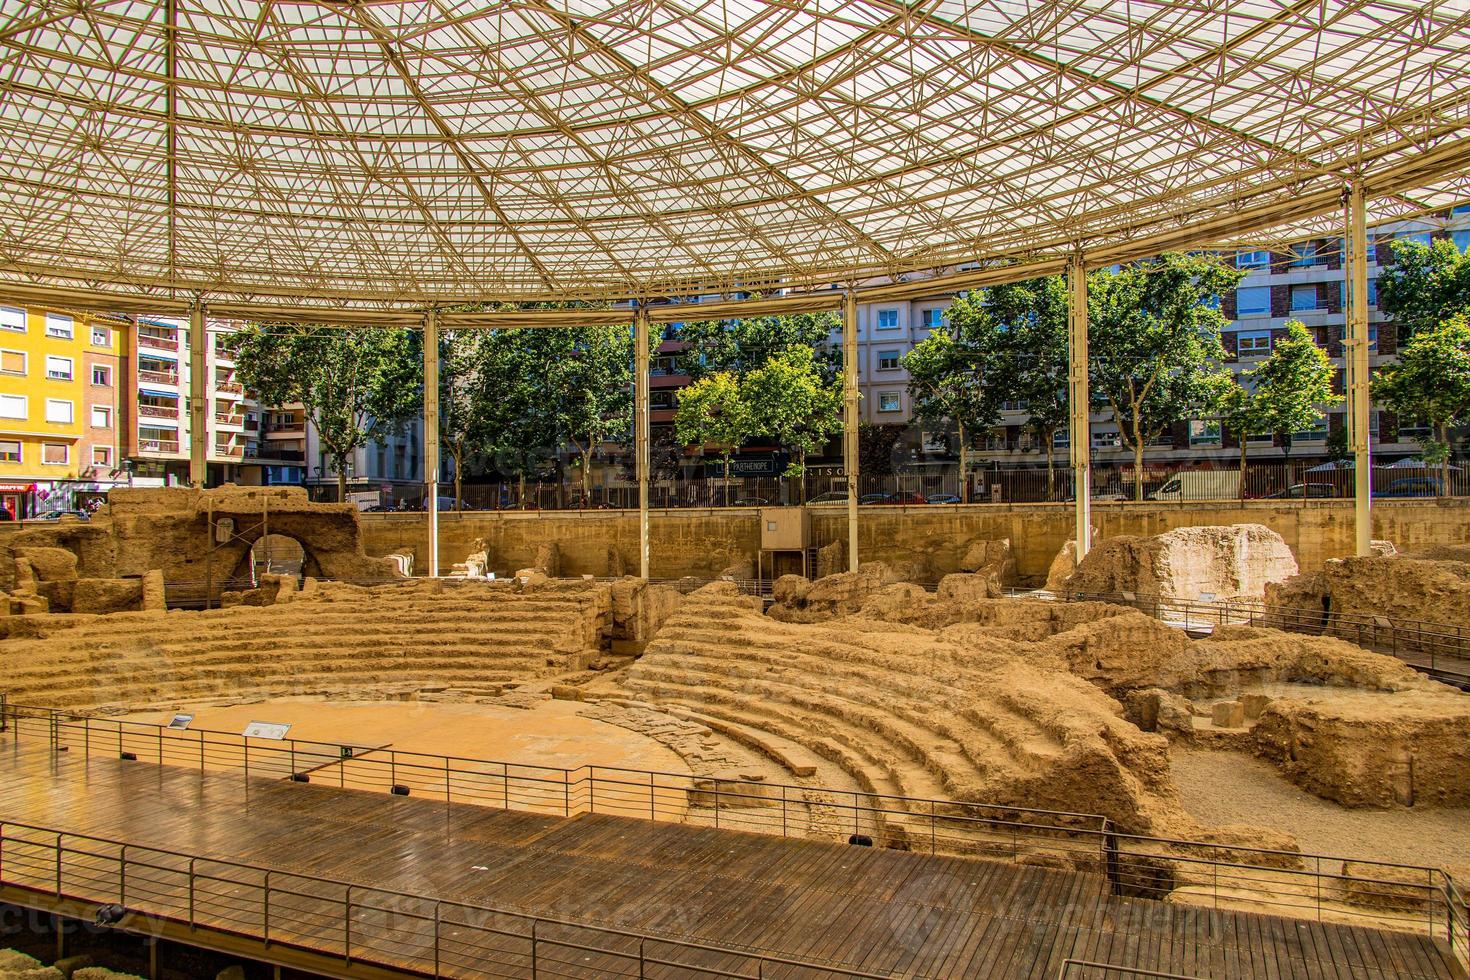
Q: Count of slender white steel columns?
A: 6